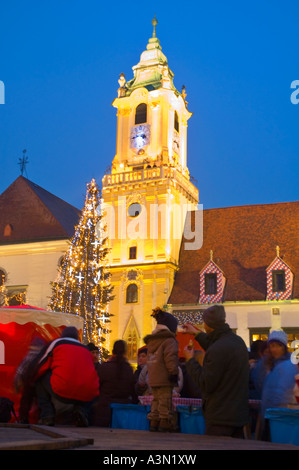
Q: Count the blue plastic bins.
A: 3